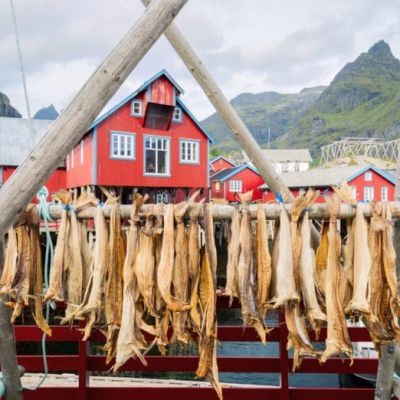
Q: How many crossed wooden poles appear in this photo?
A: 2